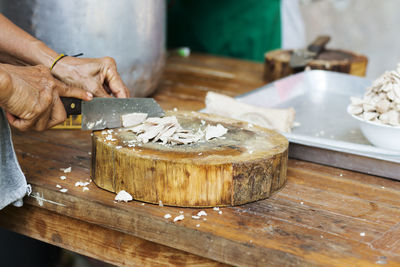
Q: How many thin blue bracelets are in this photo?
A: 1